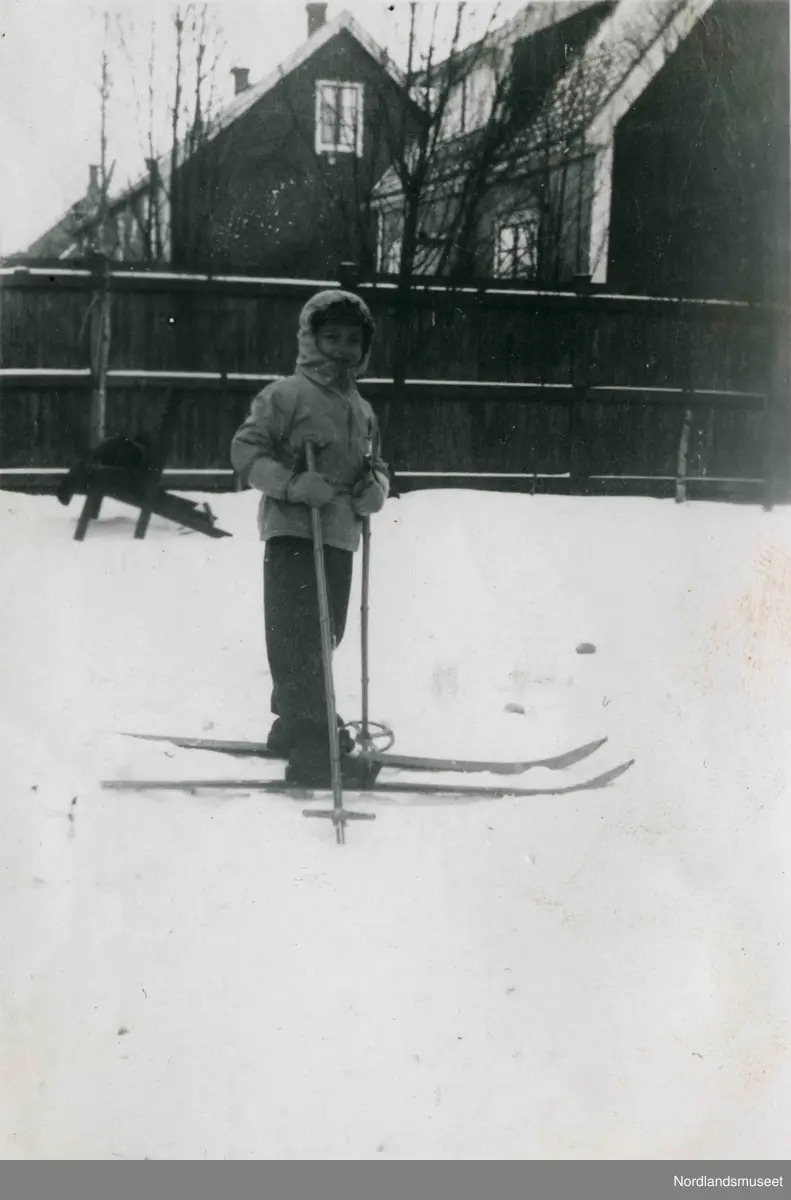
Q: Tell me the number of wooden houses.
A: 2